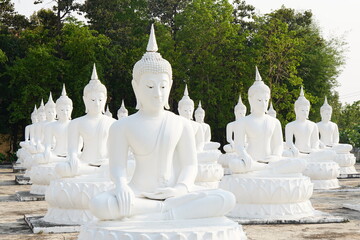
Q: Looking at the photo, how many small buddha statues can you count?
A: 14